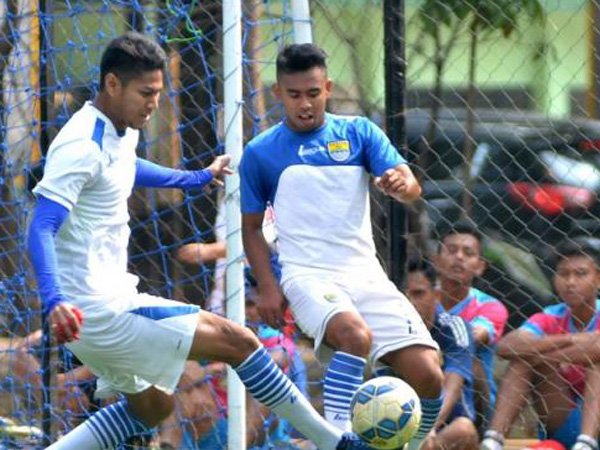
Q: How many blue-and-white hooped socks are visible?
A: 4